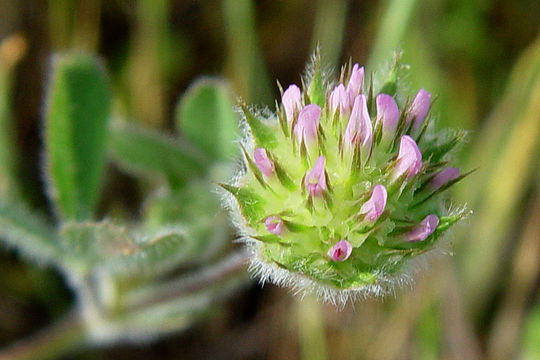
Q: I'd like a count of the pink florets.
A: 15